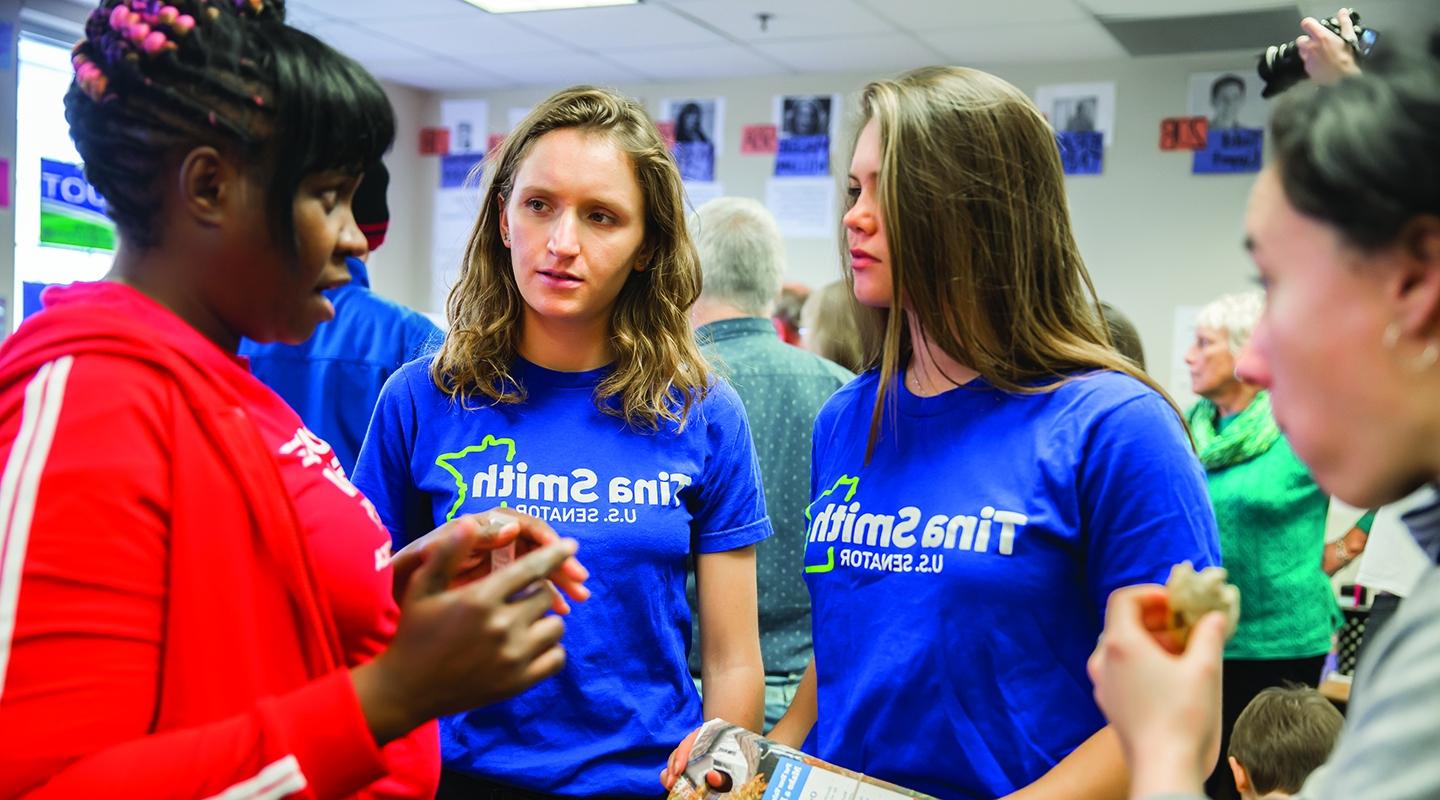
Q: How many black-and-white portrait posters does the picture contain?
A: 5